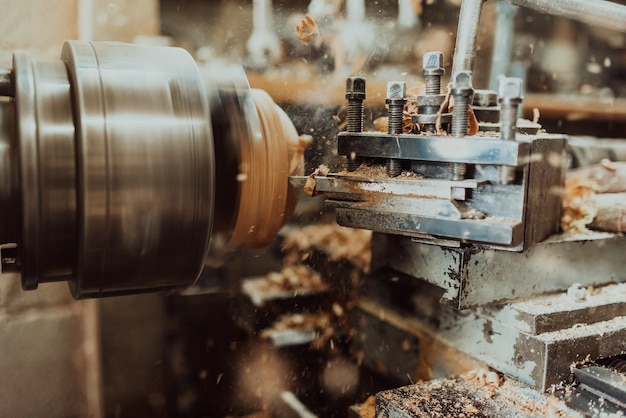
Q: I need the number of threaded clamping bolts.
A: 5